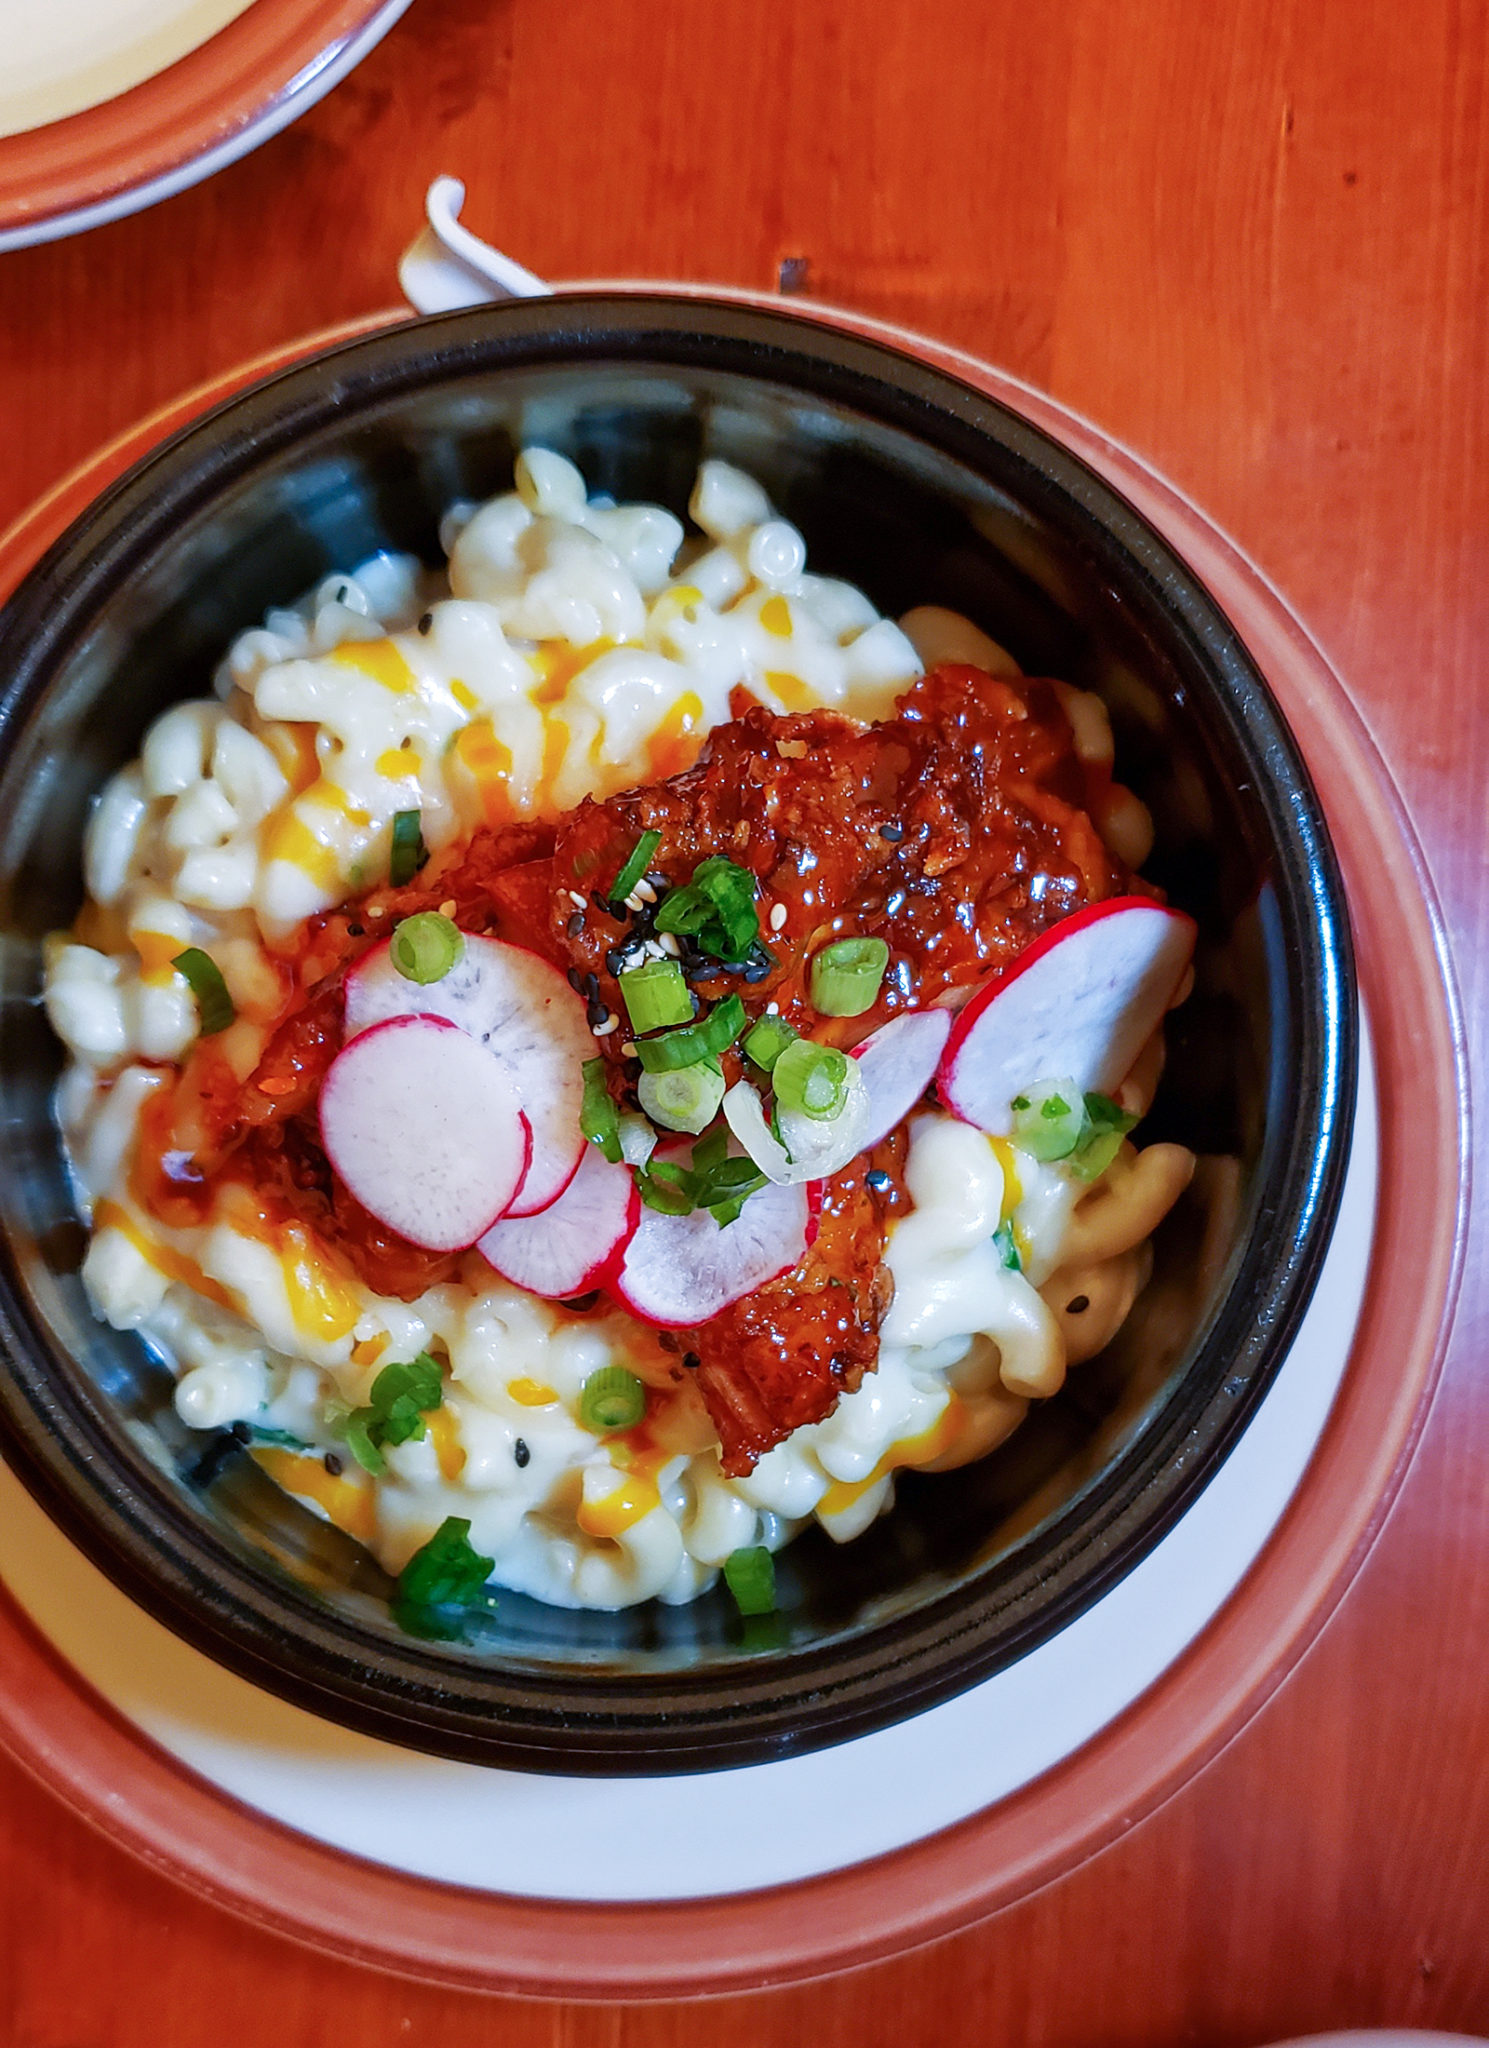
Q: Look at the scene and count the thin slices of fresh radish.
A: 6